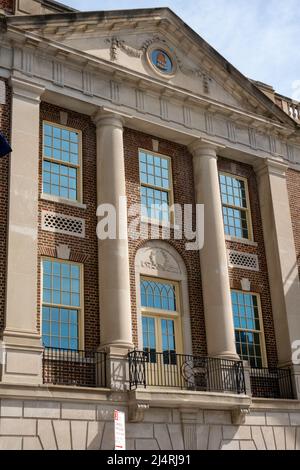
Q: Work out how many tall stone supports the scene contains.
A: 4